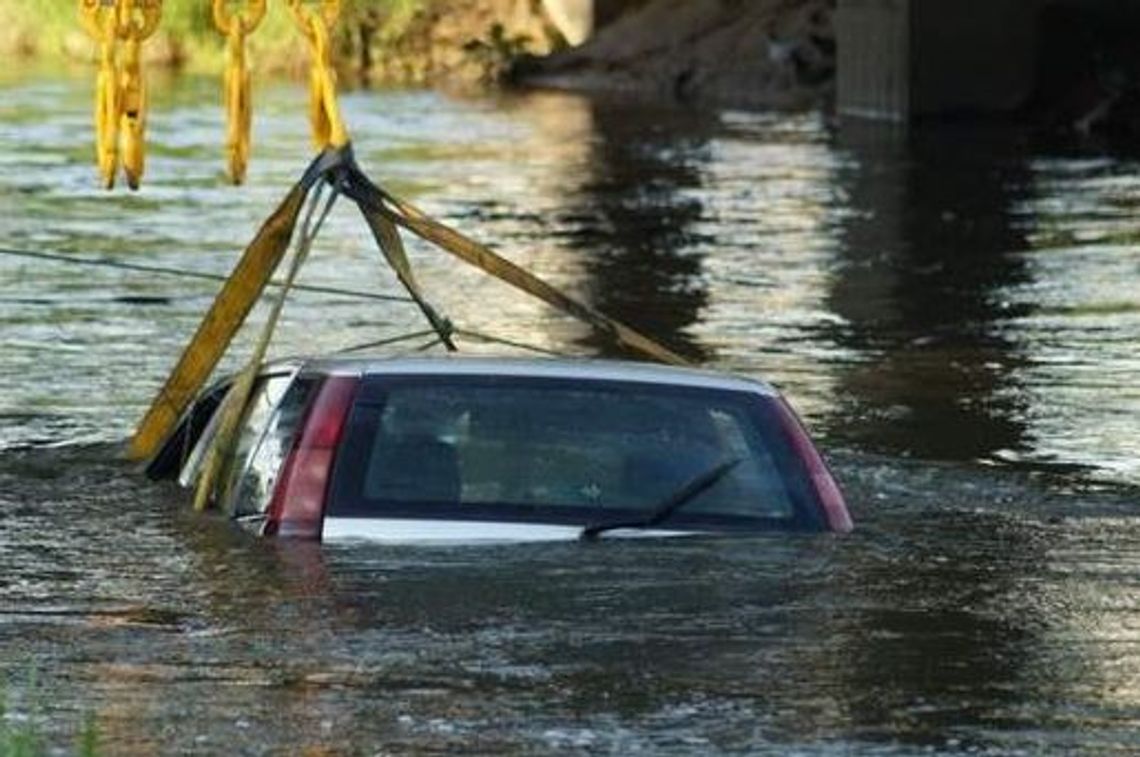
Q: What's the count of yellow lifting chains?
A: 4